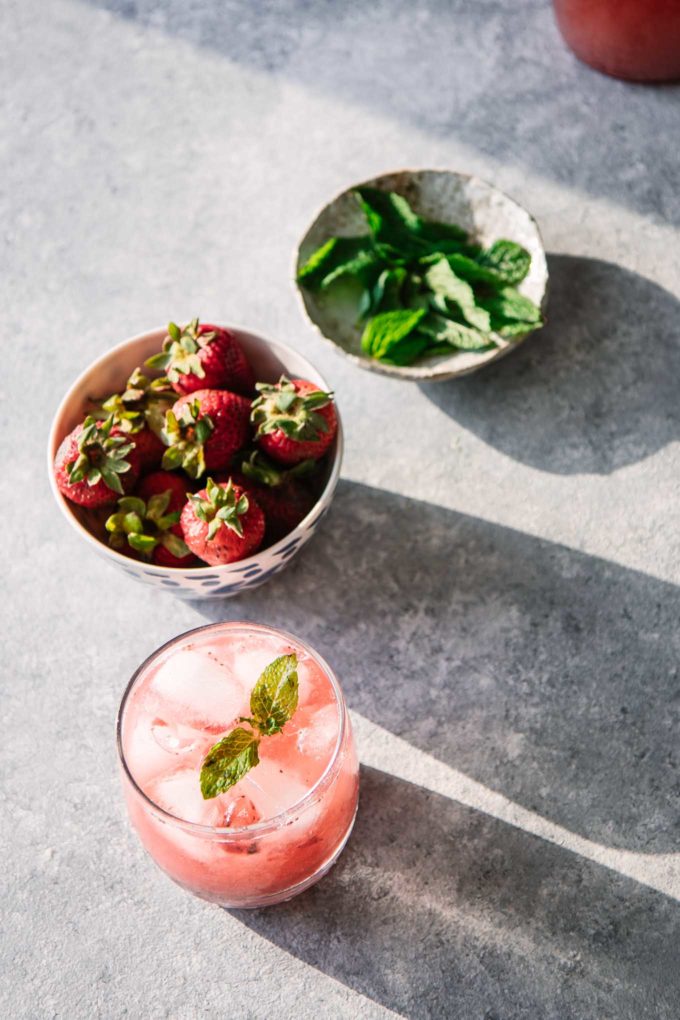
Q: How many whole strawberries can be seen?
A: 8